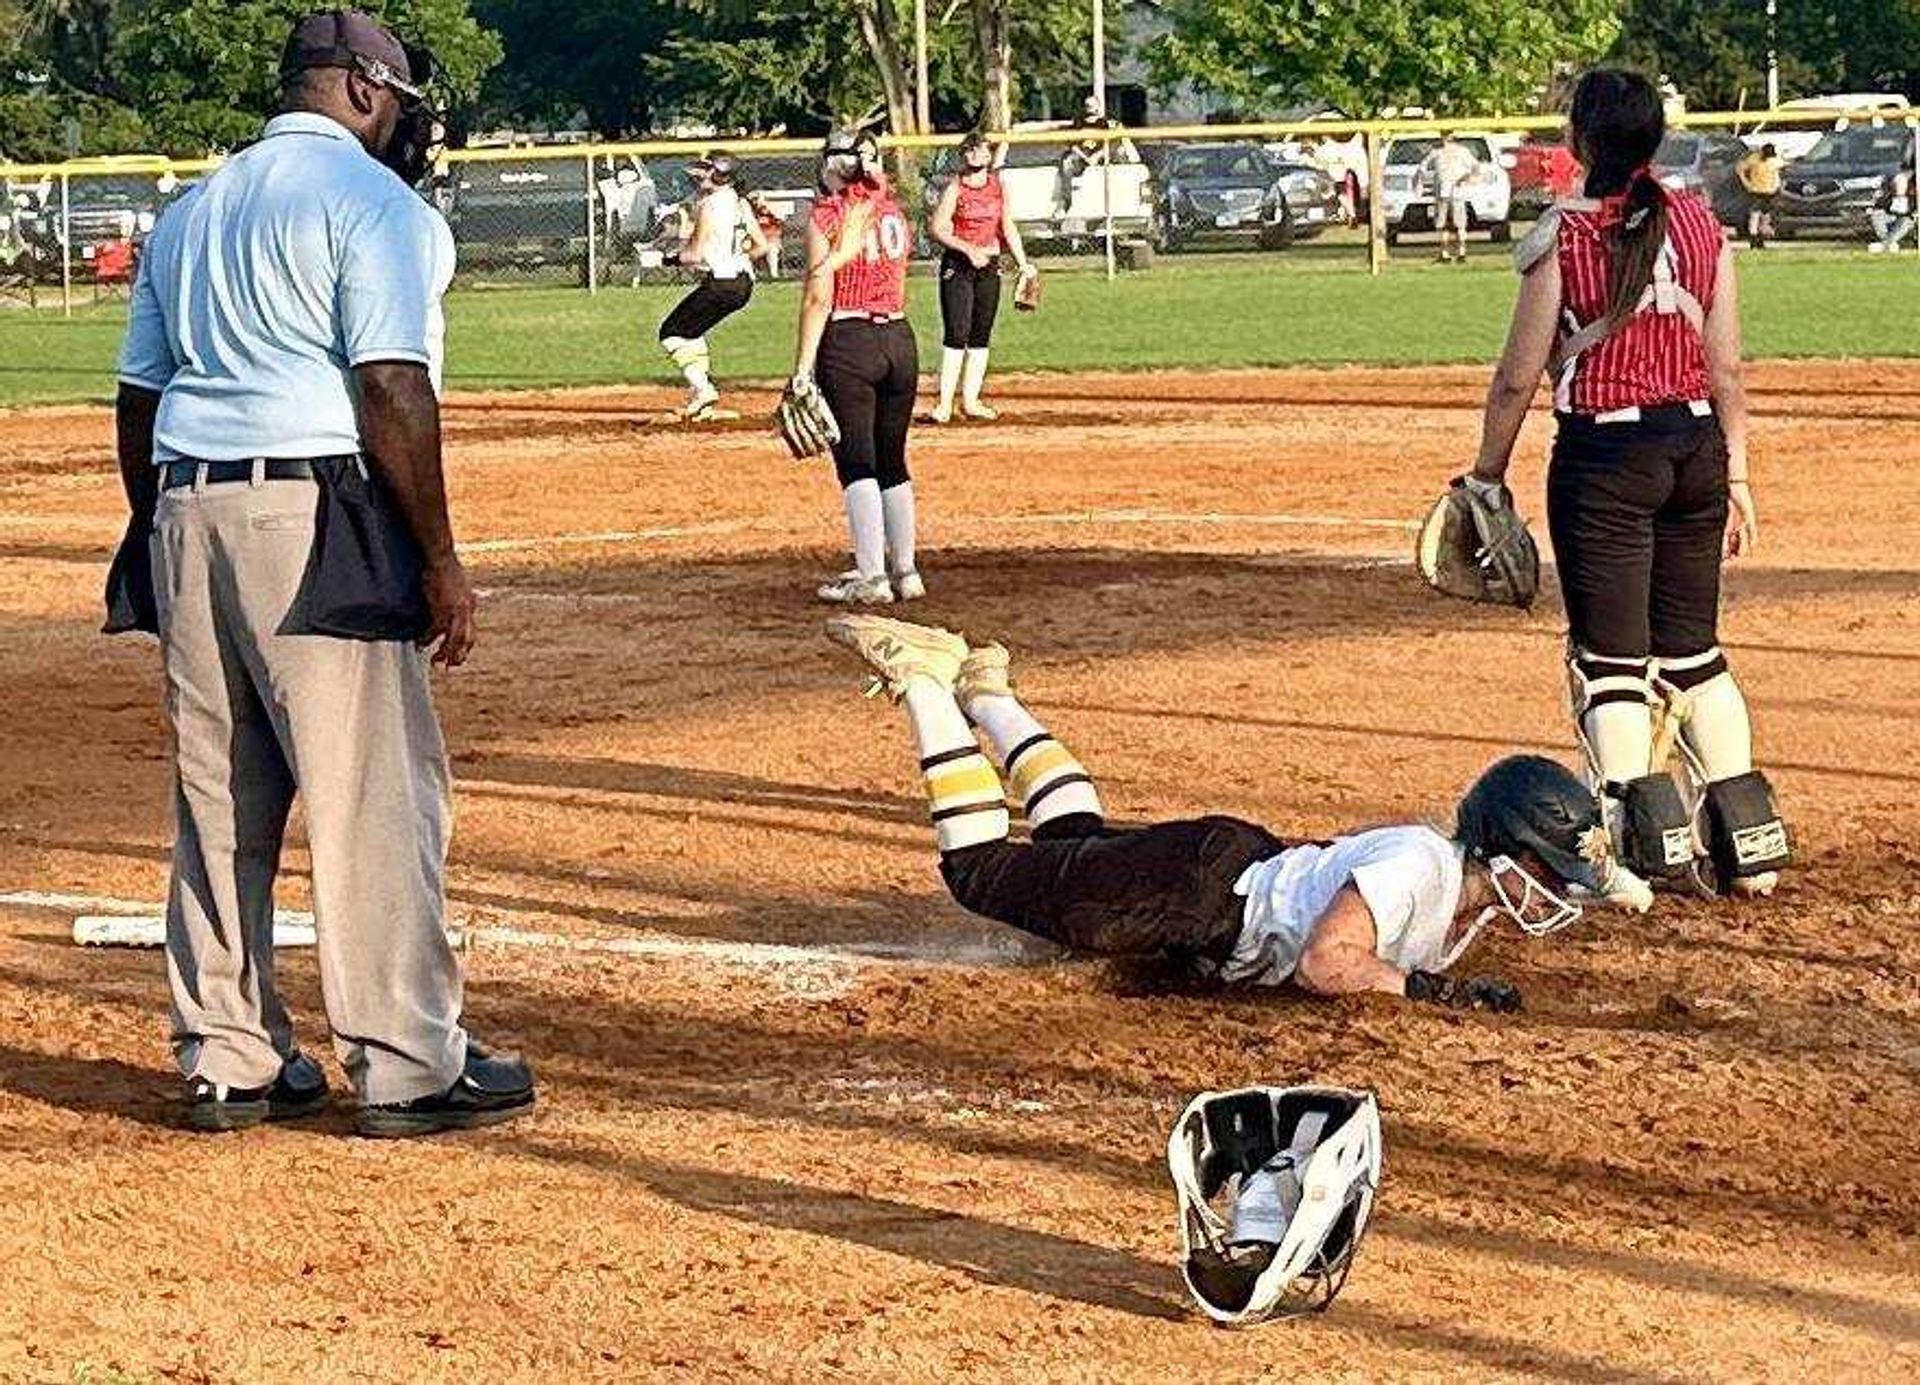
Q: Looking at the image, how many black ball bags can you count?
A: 2